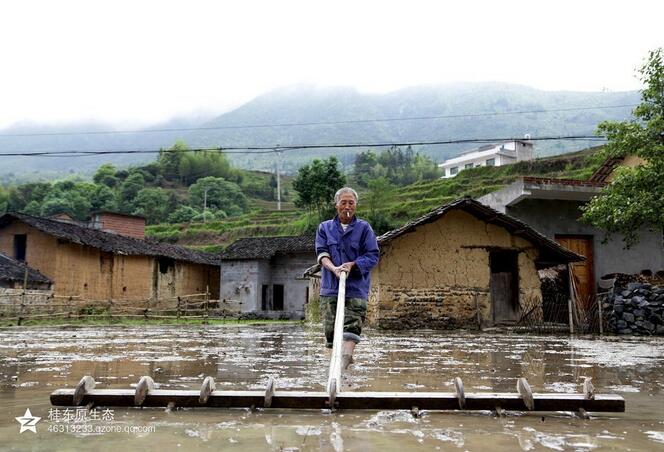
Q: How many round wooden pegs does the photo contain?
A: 8